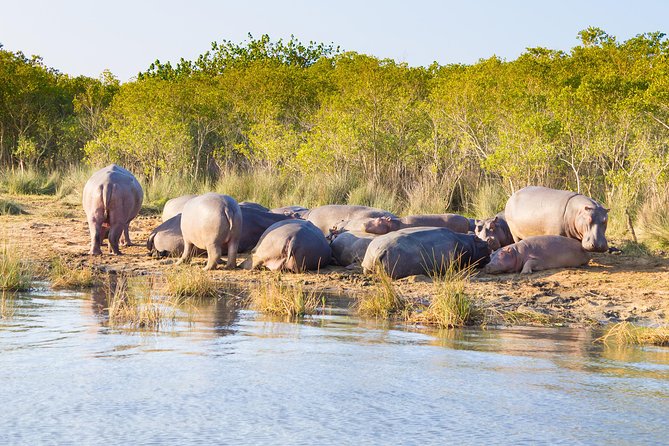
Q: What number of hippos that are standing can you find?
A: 3